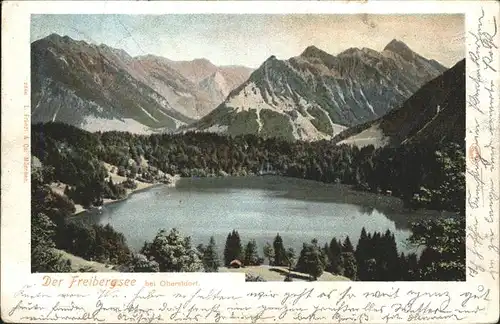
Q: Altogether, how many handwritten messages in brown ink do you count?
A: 2